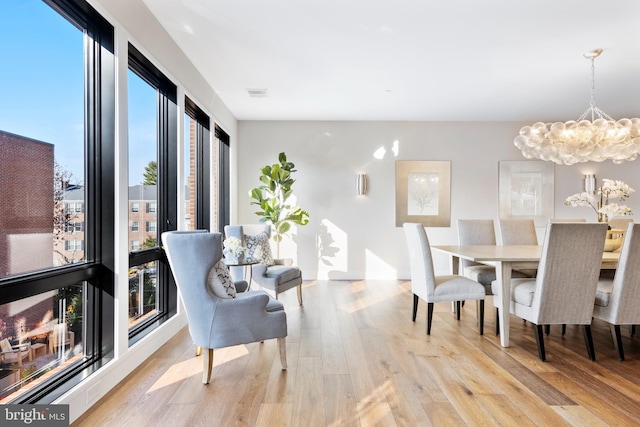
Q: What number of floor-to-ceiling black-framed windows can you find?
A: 4